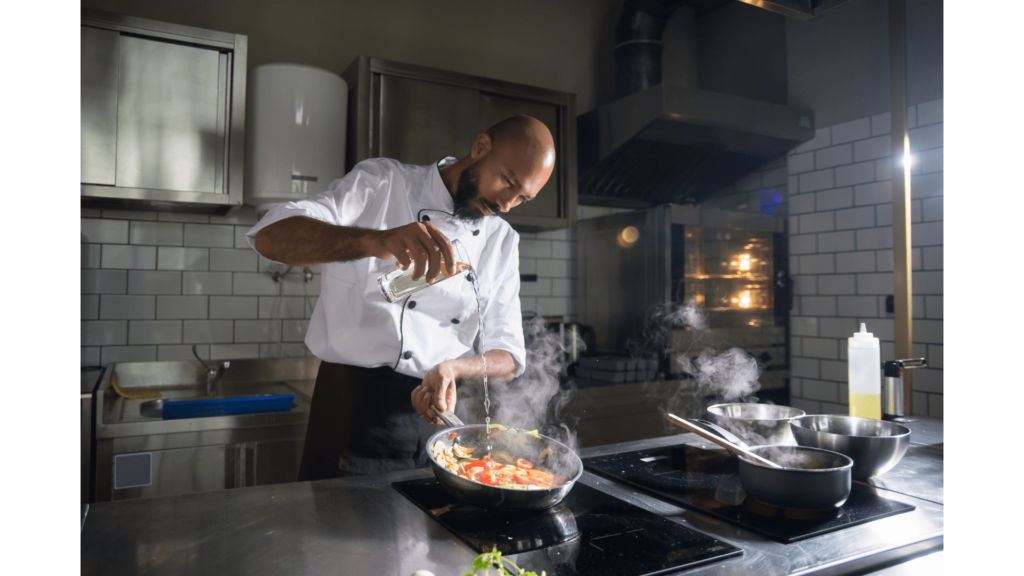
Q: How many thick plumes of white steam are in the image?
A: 2